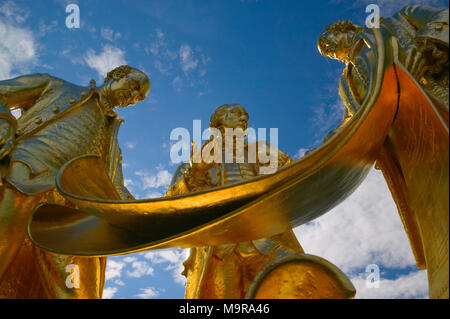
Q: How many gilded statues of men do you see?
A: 3